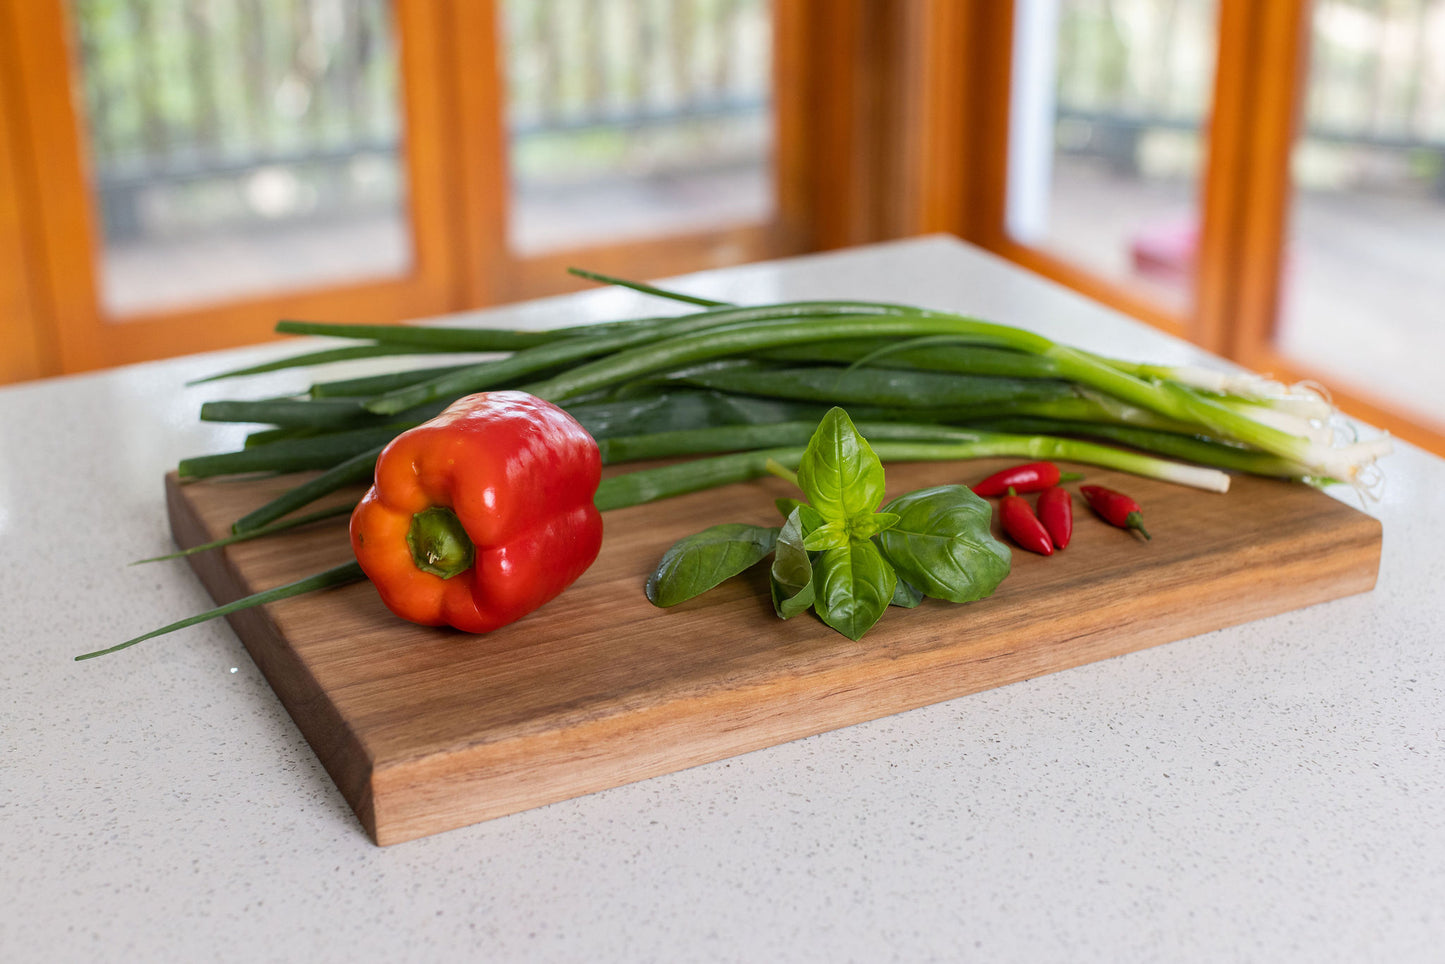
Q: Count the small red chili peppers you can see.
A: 4